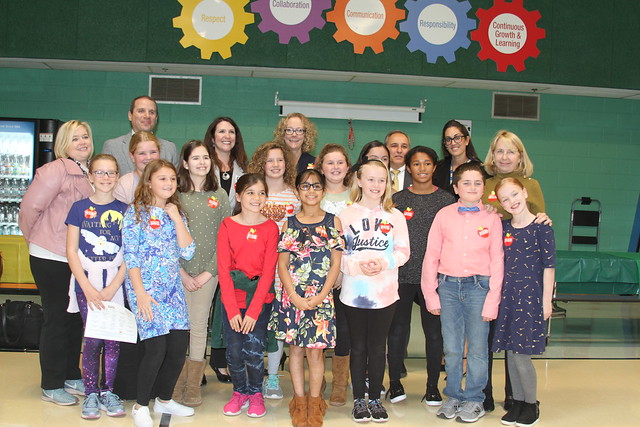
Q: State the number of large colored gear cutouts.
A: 5